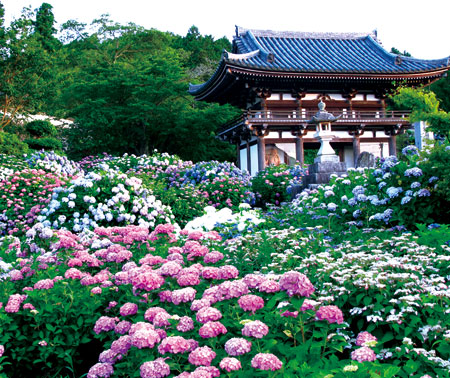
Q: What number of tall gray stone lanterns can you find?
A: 1